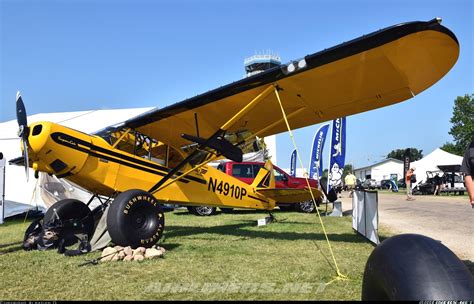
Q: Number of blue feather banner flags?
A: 3